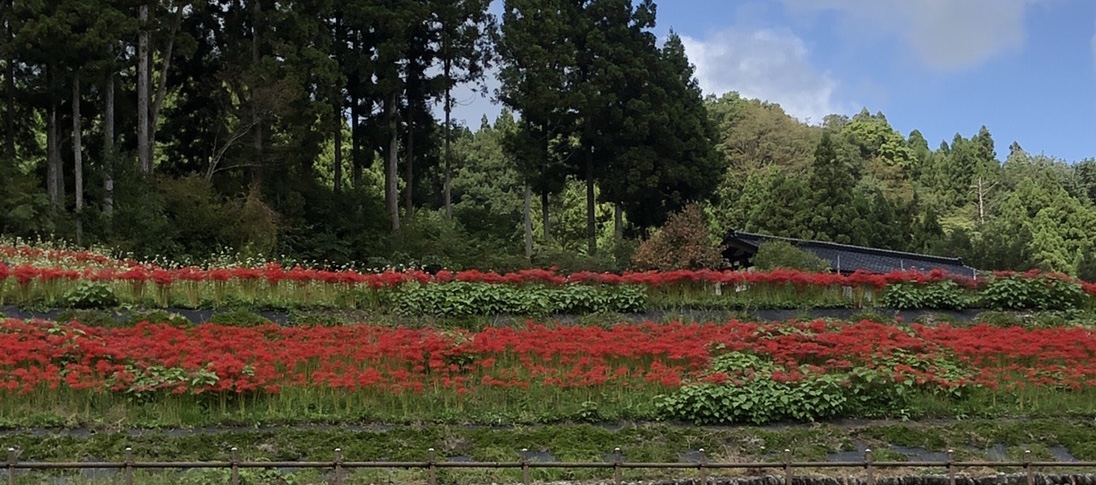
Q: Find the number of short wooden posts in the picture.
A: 12